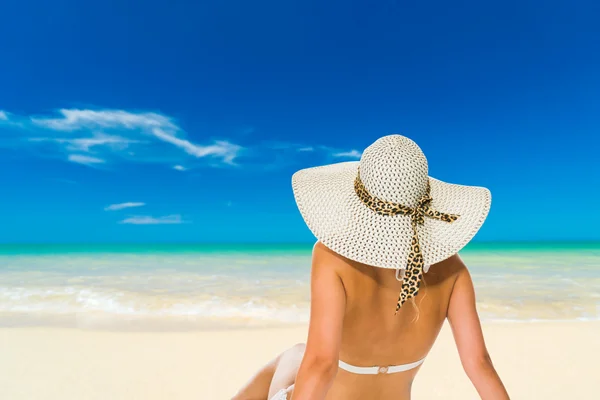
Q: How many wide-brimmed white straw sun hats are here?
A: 1